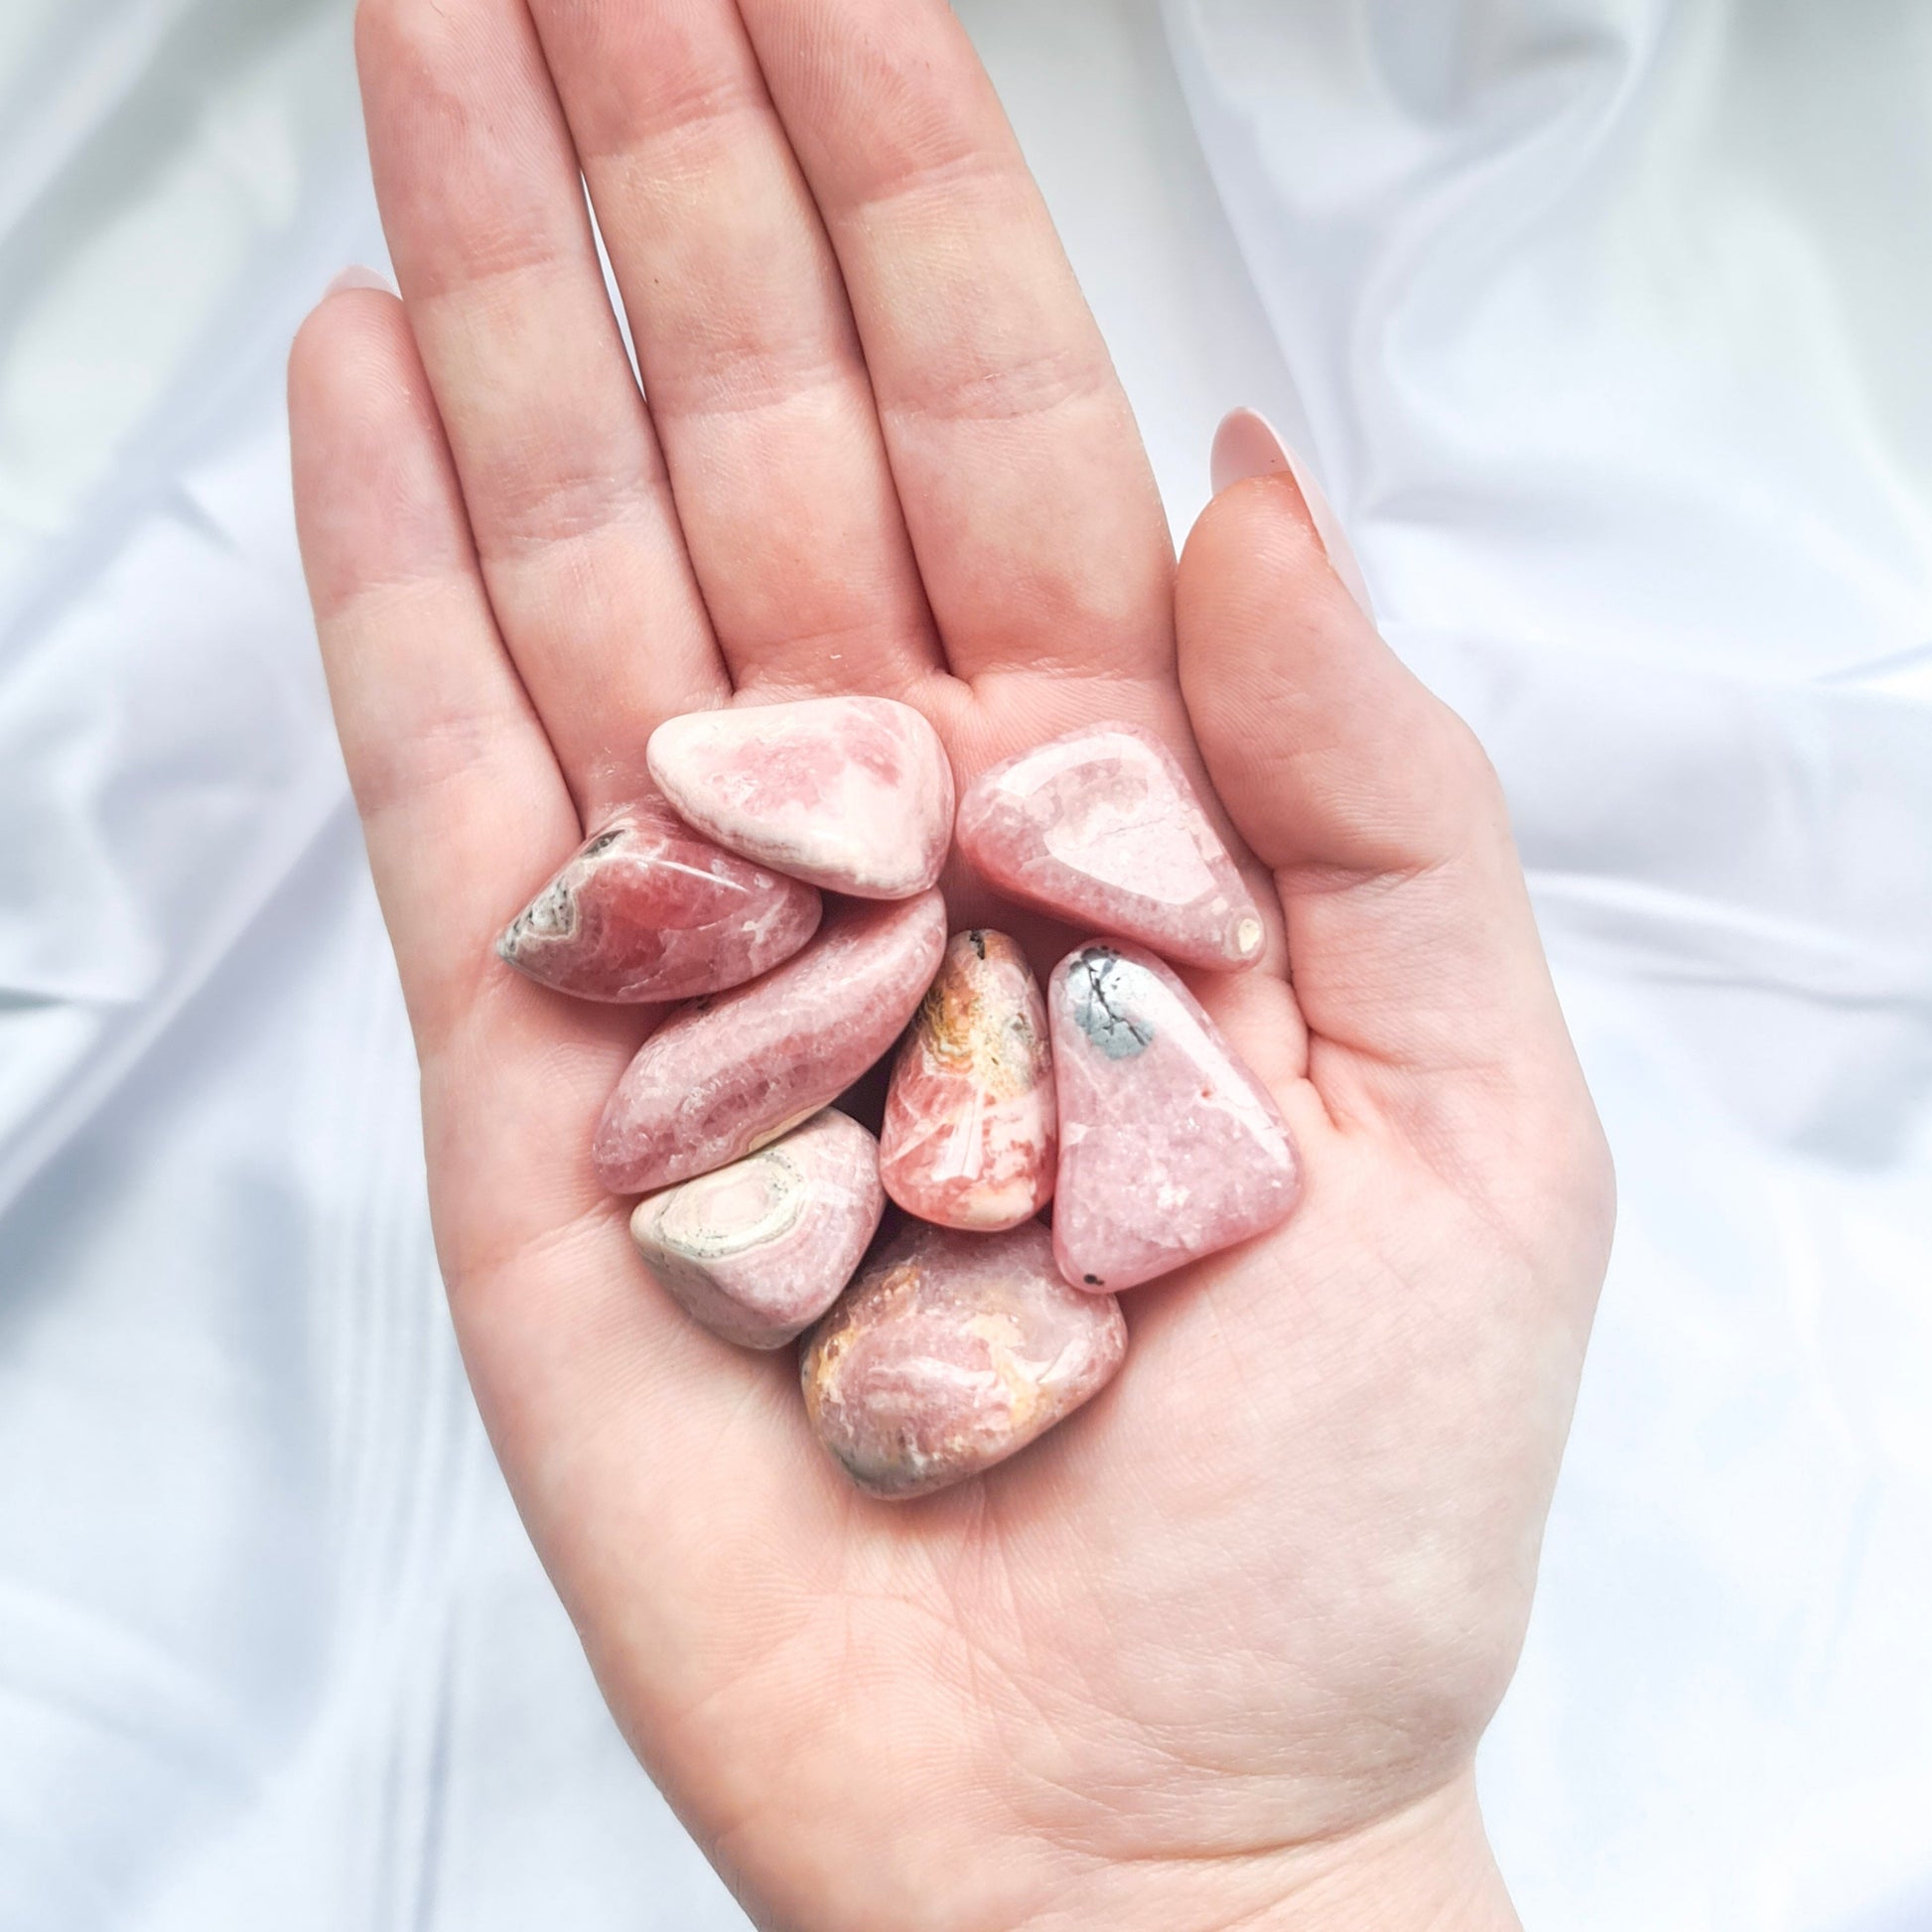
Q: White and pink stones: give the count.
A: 8